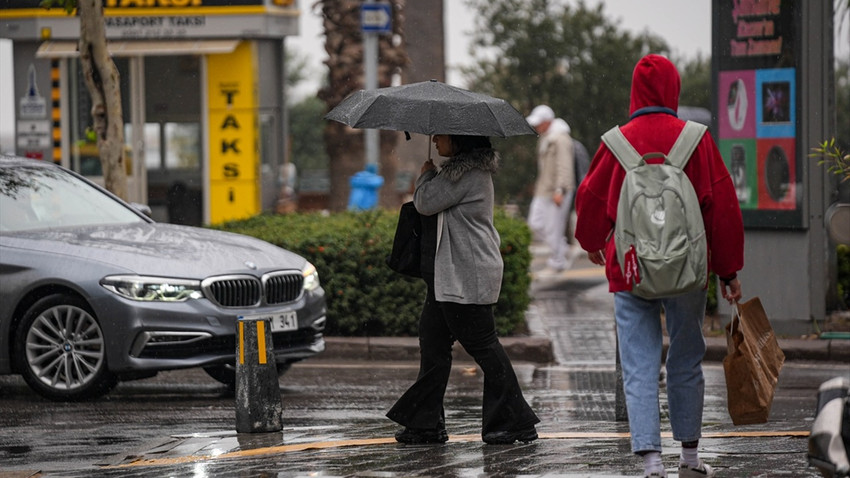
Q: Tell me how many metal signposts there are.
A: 1